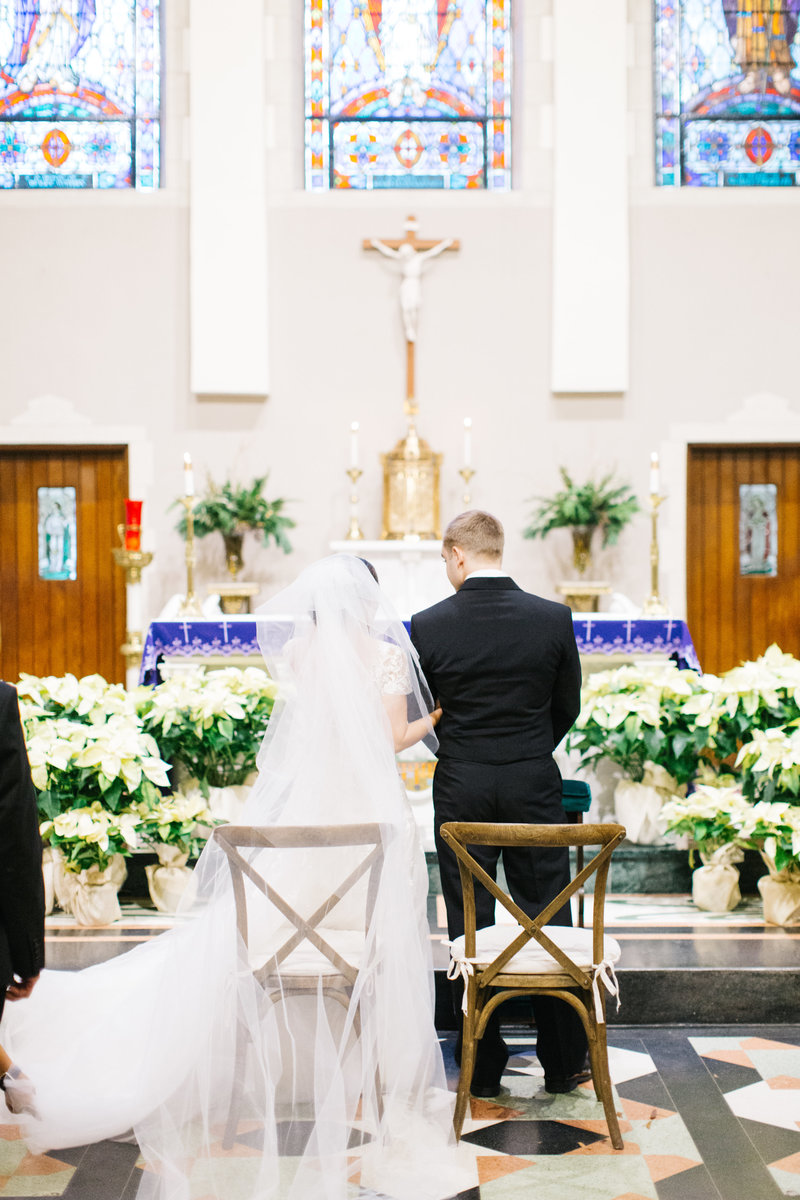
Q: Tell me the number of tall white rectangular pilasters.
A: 2